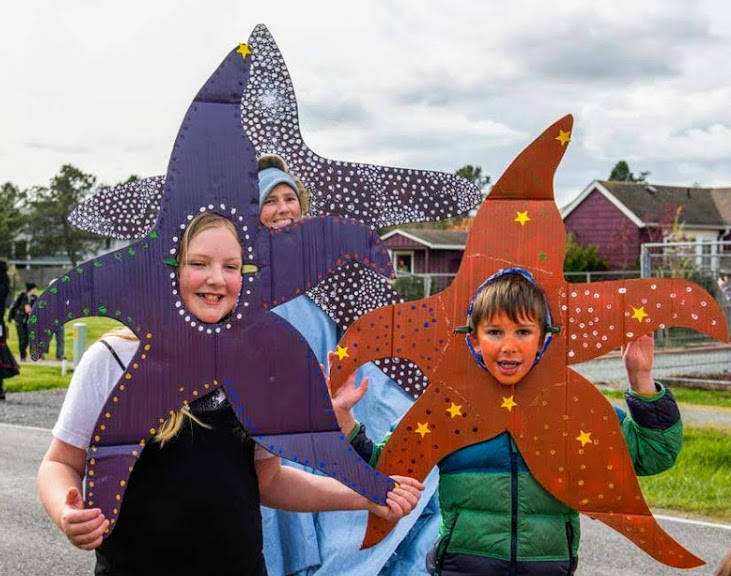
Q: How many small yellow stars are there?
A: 9